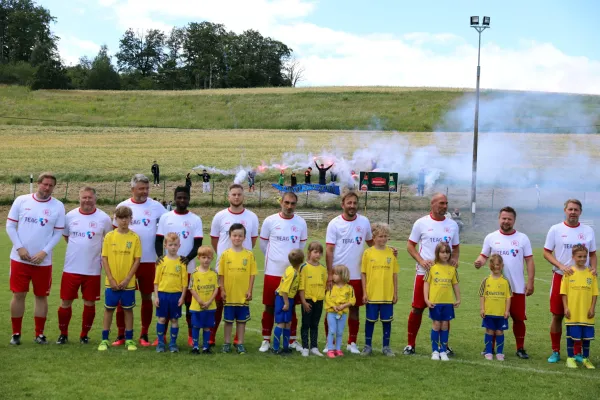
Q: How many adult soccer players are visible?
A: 10